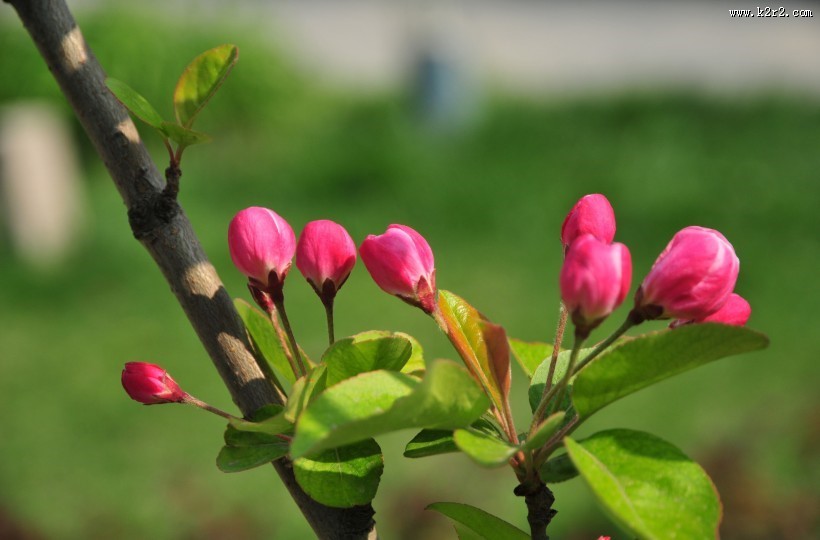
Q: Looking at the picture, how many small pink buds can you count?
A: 8